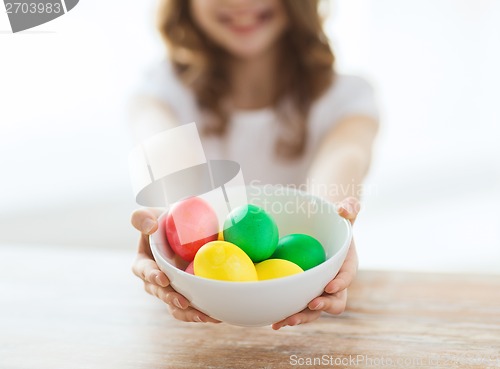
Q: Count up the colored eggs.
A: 7